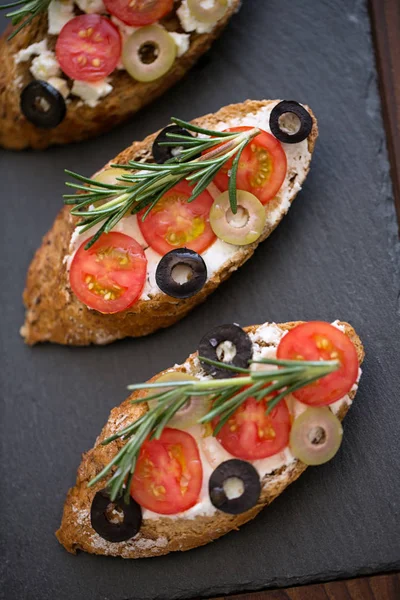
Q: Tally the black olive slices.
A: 7